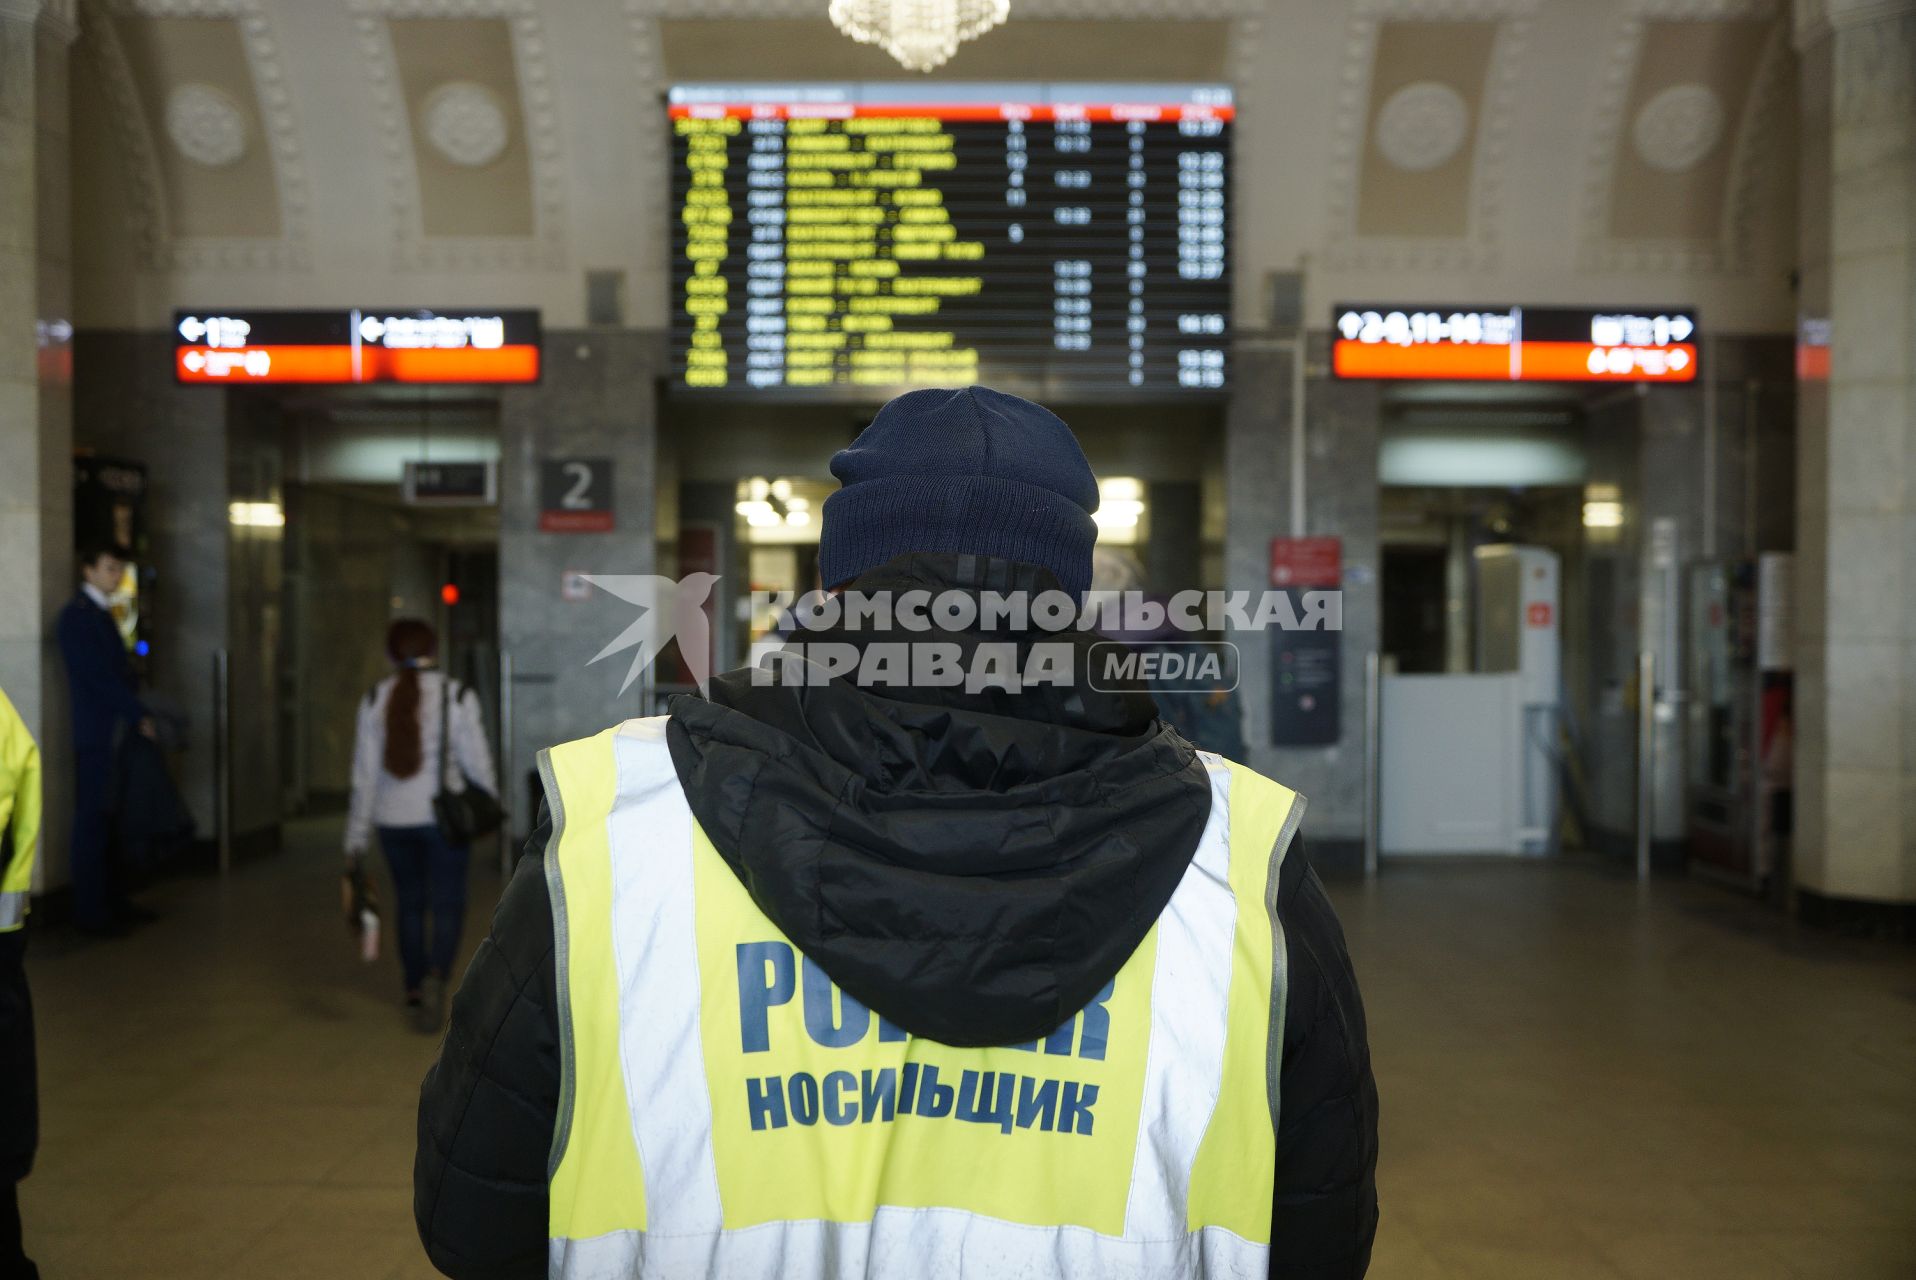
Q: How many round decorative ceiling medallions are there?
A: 4